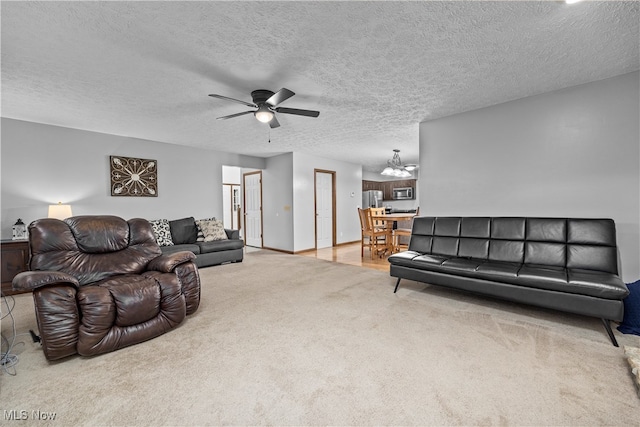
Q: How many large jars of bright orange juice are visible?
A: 0